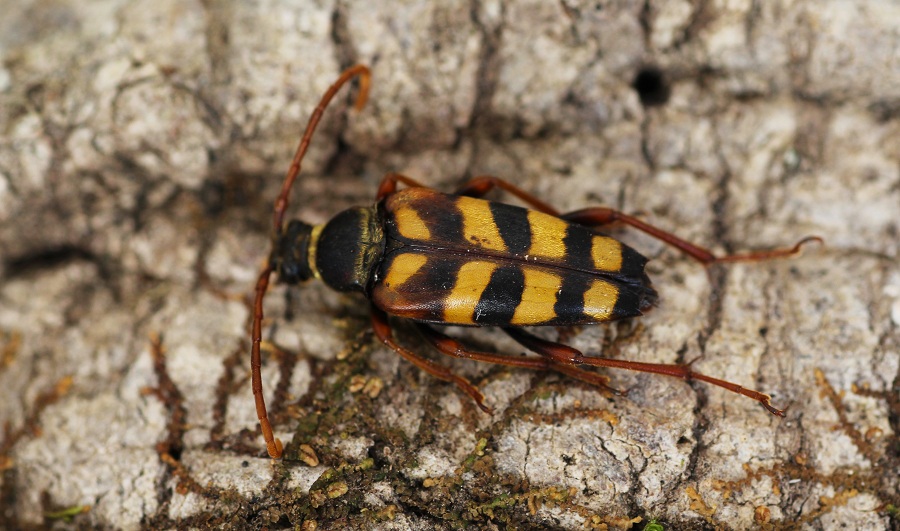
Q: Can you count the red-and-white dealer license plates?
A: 0